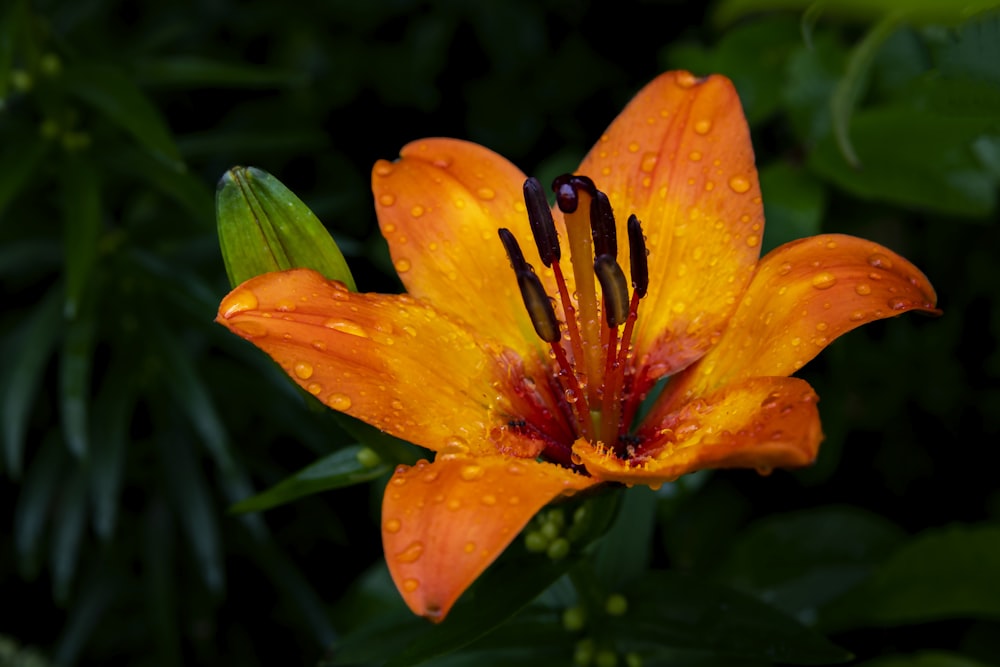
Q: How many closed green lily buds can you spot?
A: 1